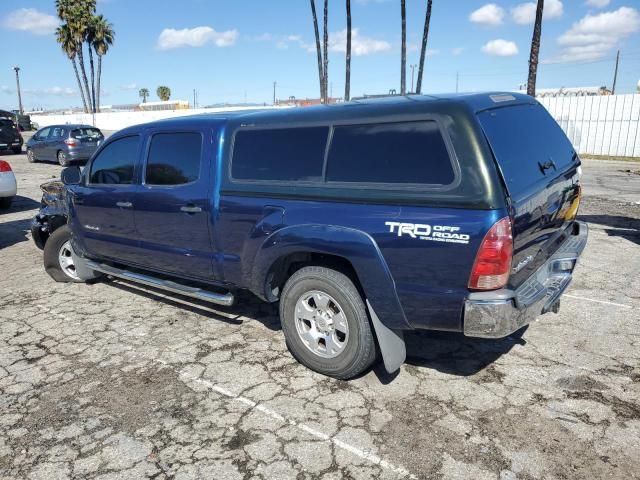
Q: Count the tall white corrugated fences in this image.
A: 1